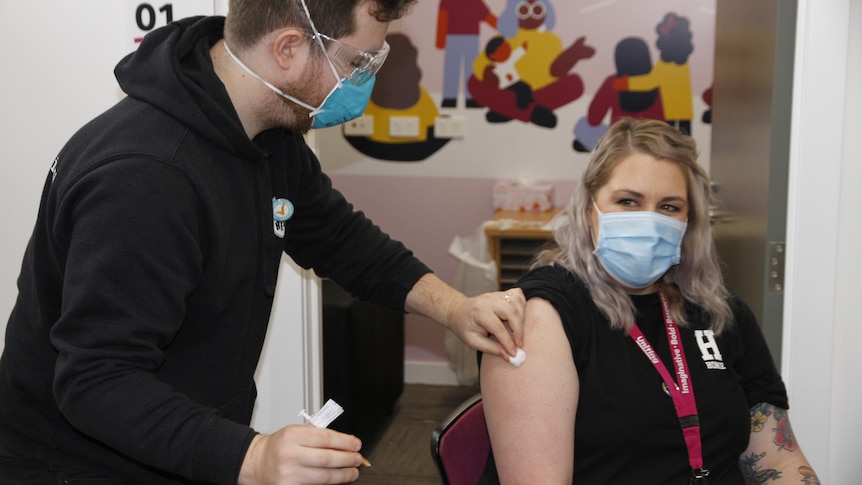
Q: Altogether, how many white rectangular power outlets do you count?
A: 3